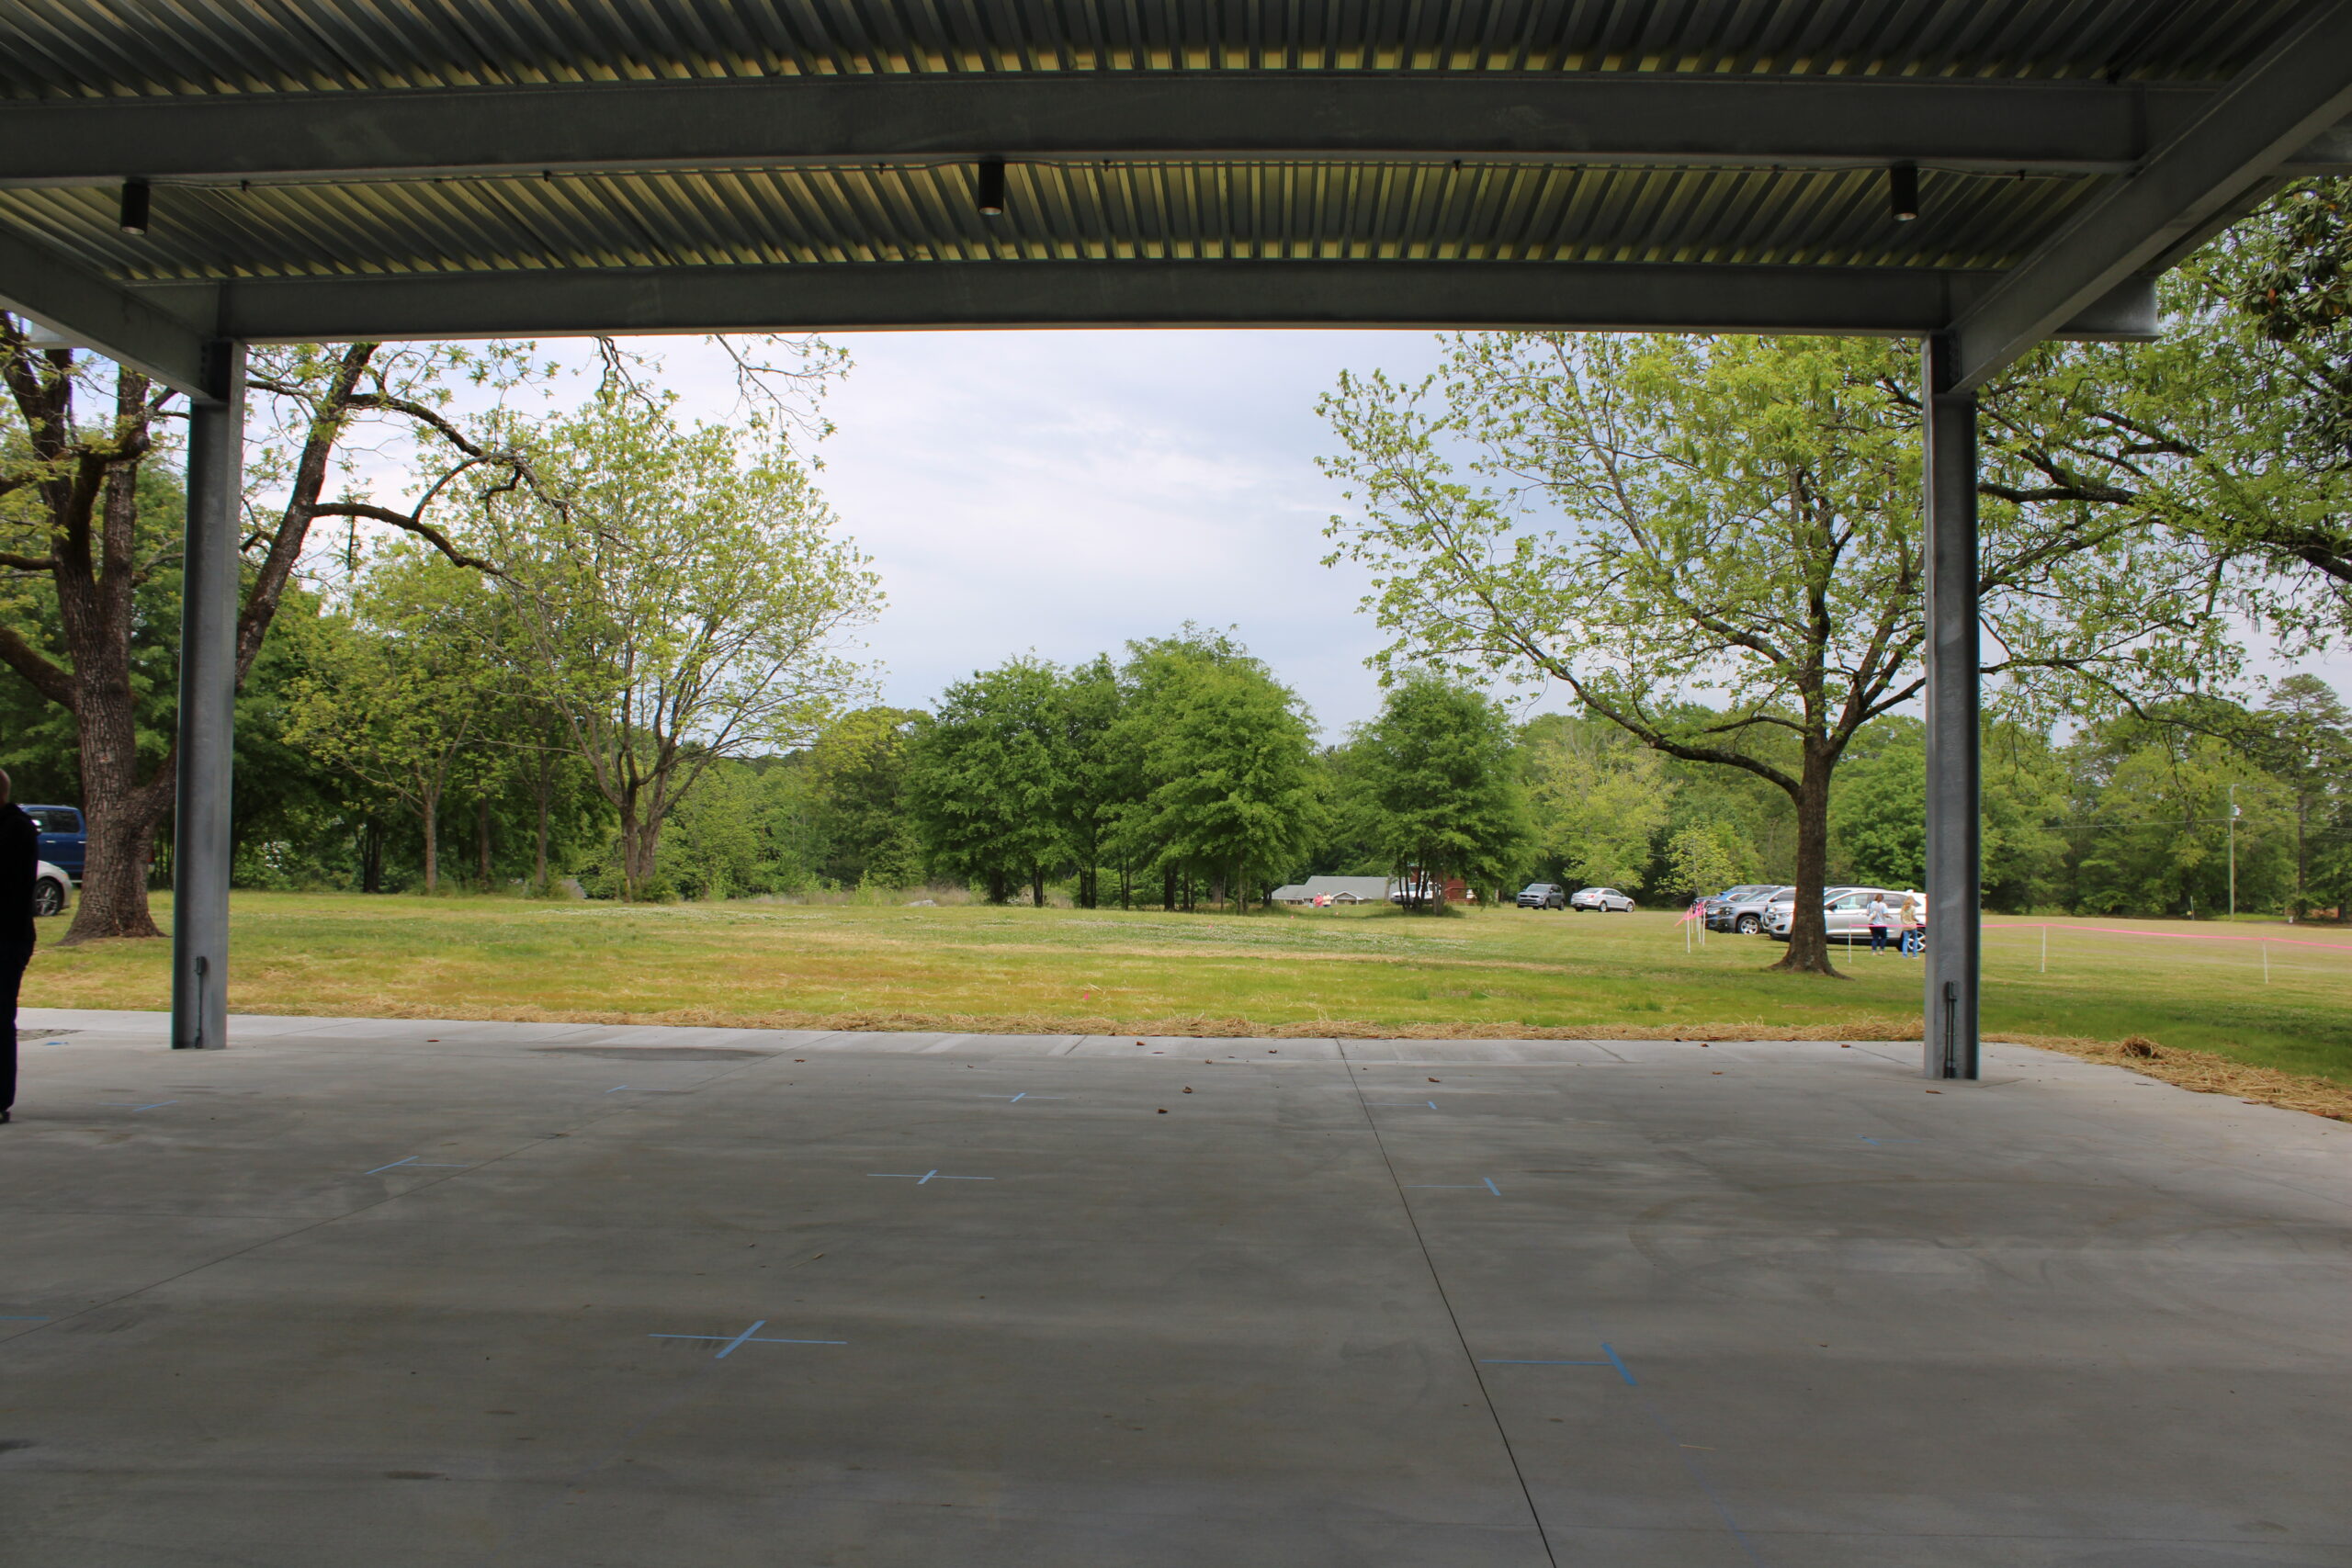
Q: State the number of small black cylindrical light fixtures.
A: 3